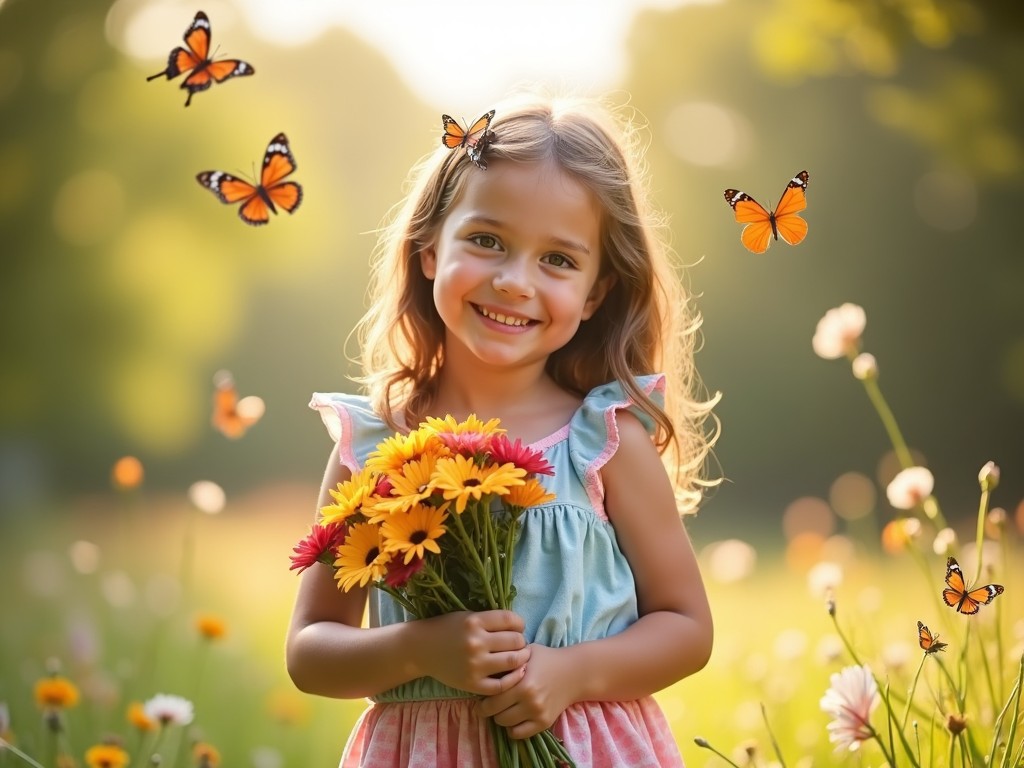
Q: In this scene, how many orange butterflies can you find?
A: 7